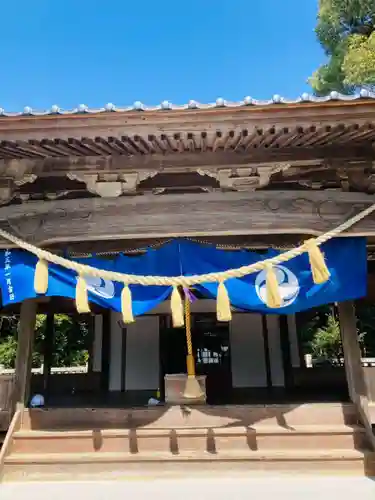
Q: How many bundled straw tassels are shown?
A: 7